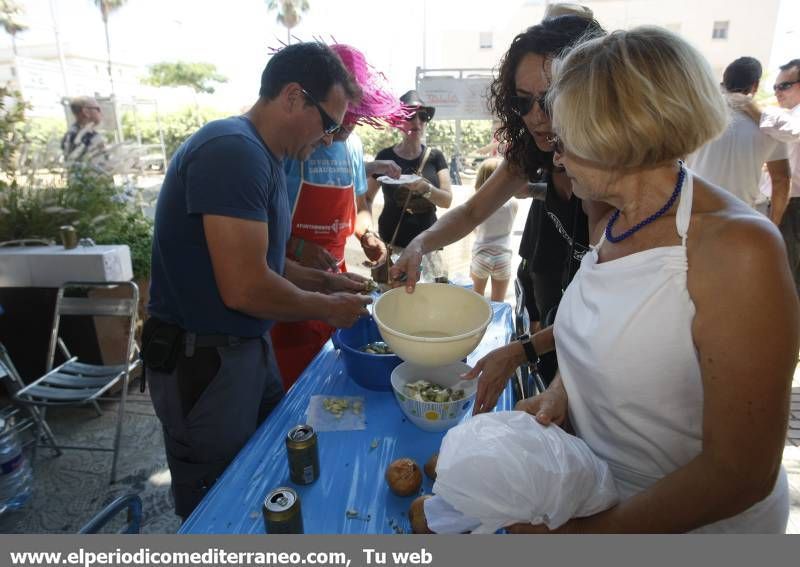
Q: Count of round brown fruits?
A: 3